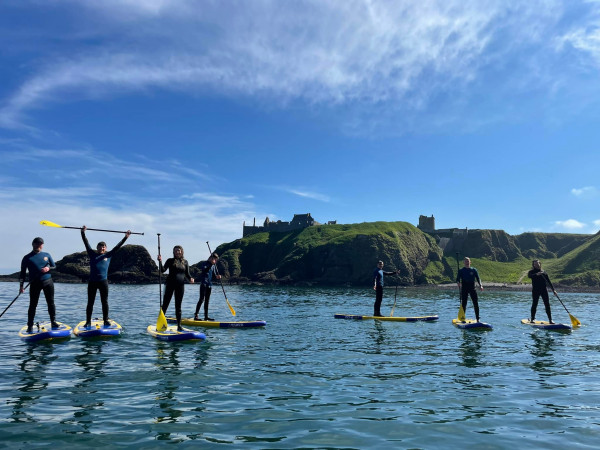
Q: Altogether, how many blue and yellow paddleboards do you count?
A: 7